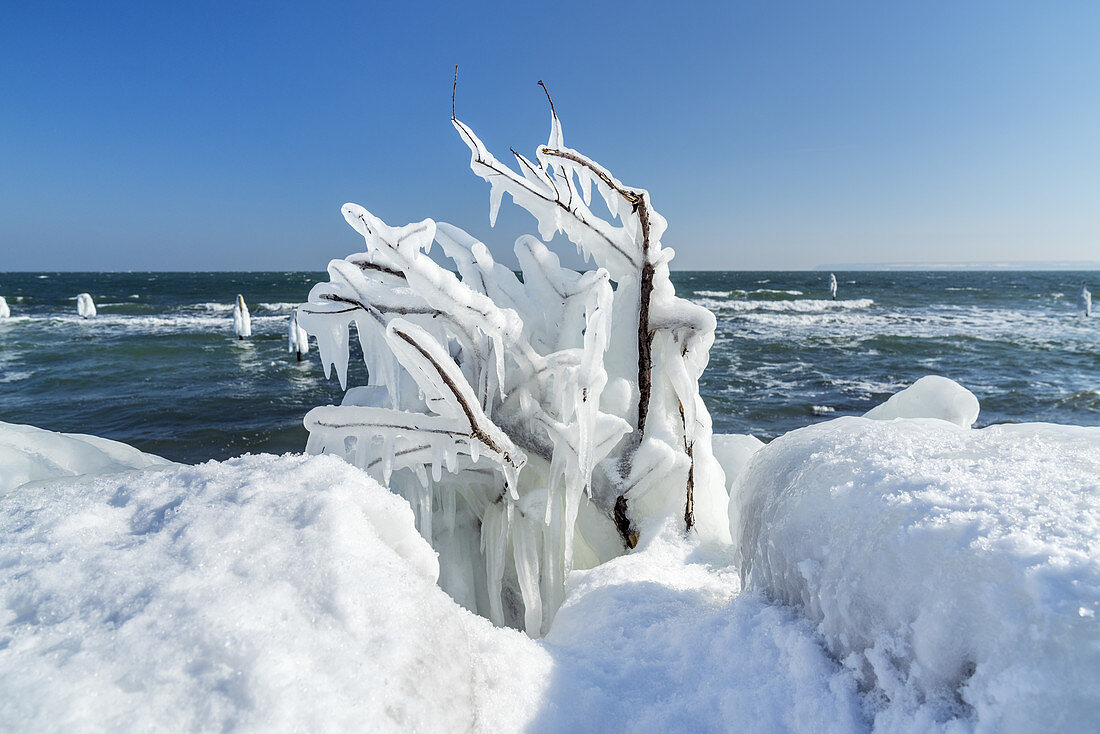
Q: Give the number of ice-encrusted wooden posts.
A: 6